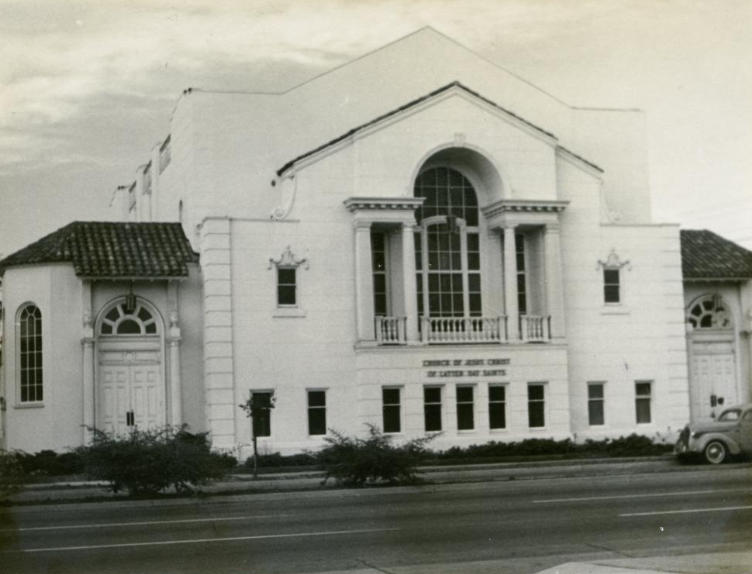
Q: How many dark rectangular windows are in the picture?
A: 11